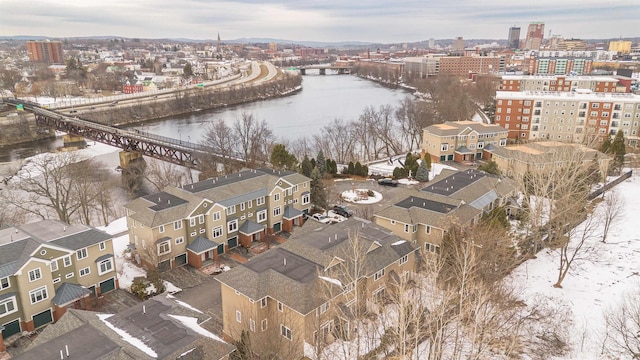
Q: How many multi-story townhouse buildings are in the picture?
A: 7